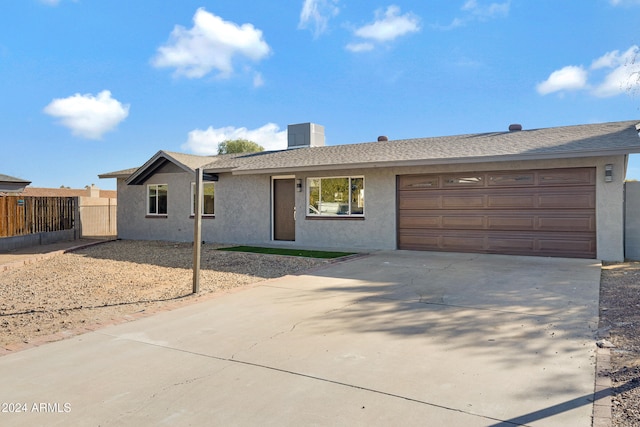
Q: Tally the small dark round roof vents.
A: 2